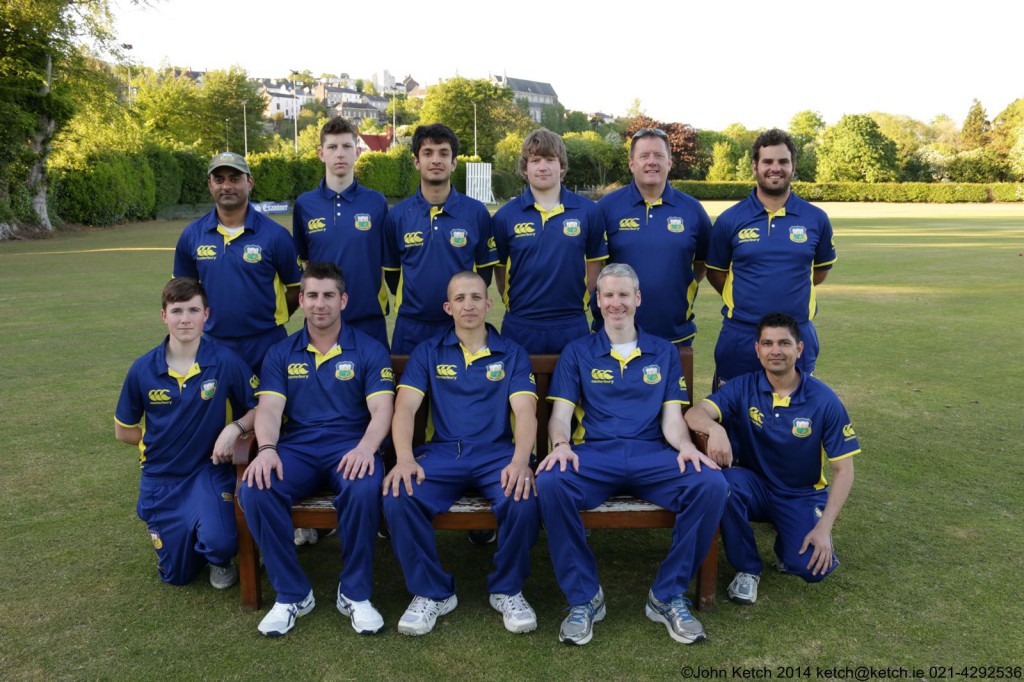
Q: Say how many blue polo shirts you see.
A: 11